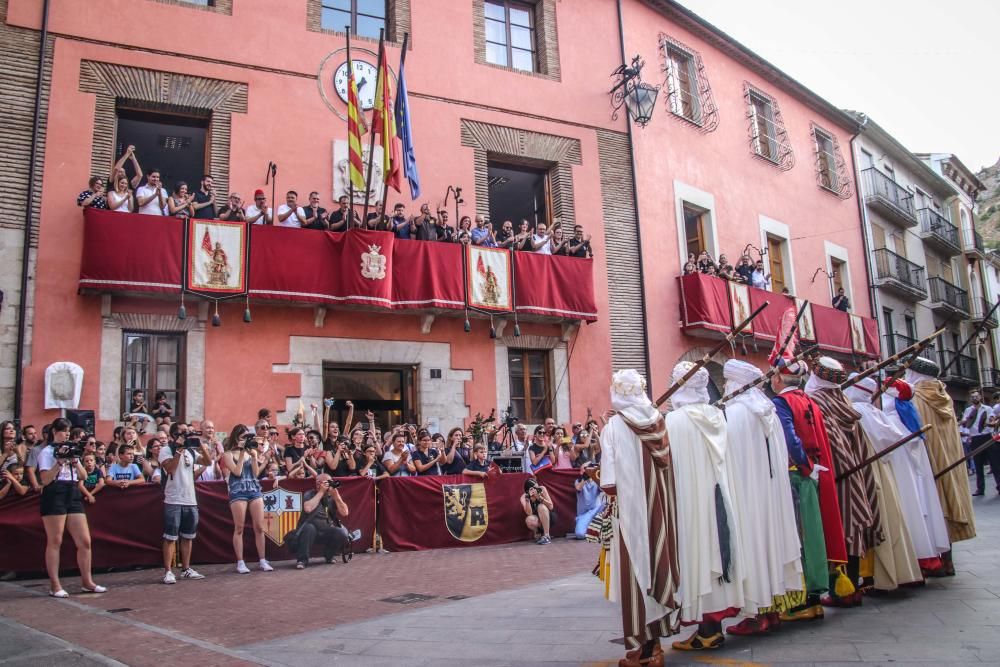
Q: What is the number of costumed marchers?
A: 8